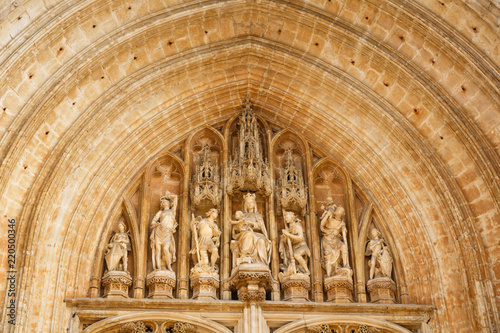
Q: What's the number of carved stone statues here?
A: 7